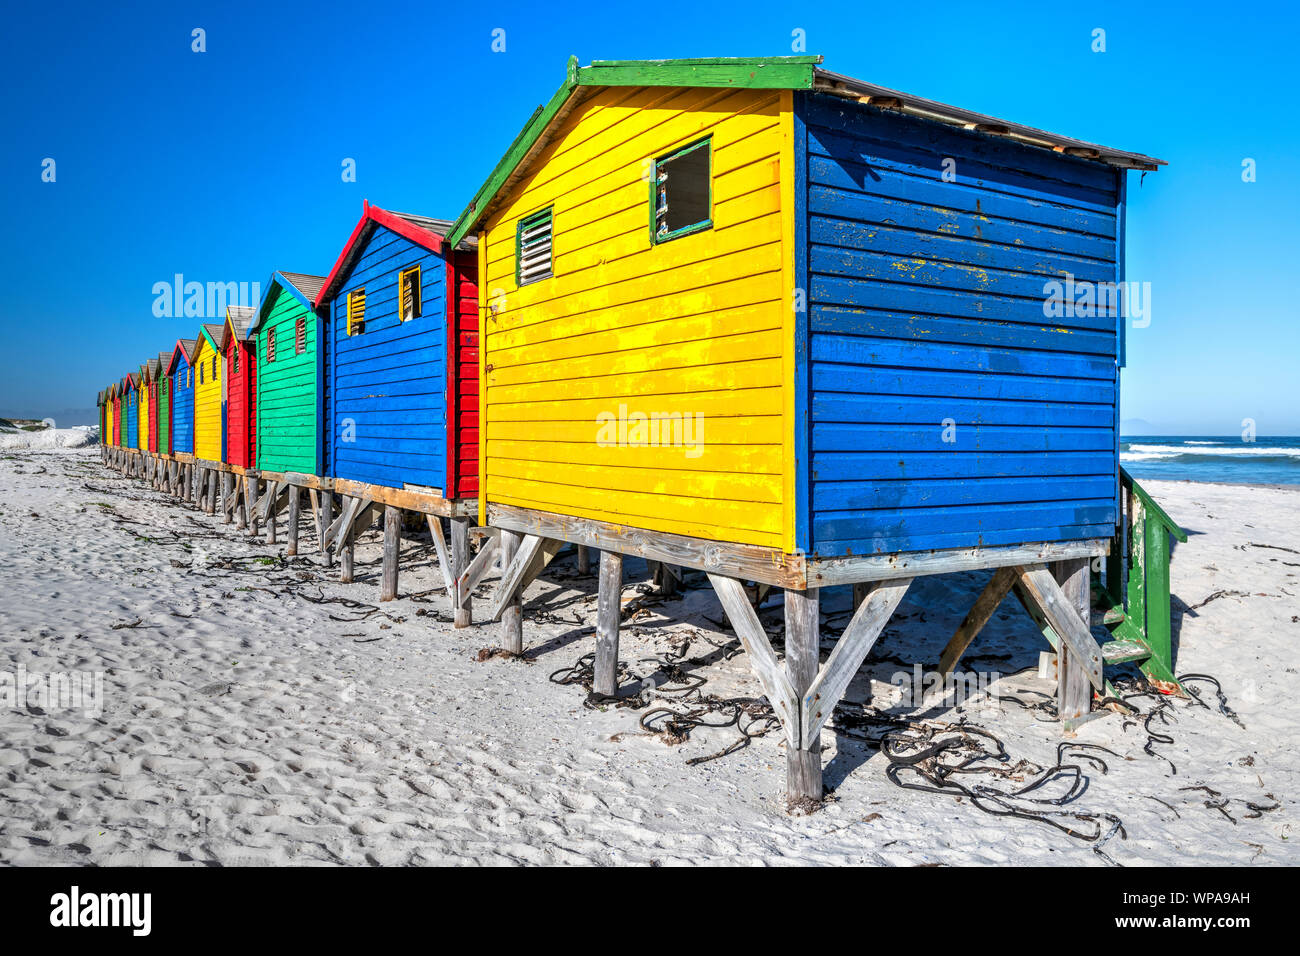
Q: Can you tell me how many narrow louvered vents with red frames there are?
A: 2